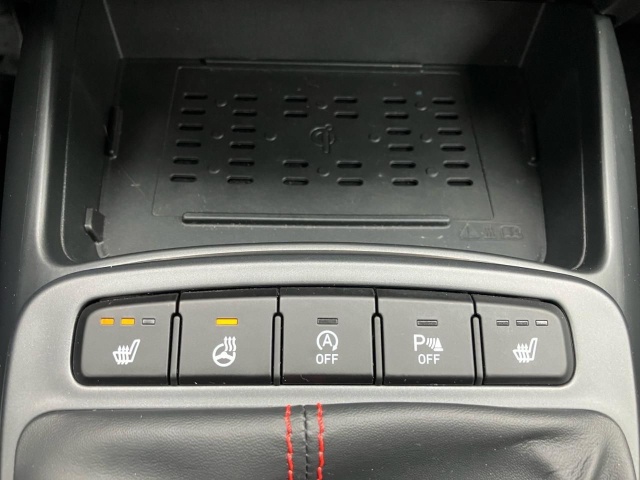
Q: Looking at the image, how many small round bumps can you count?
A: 10